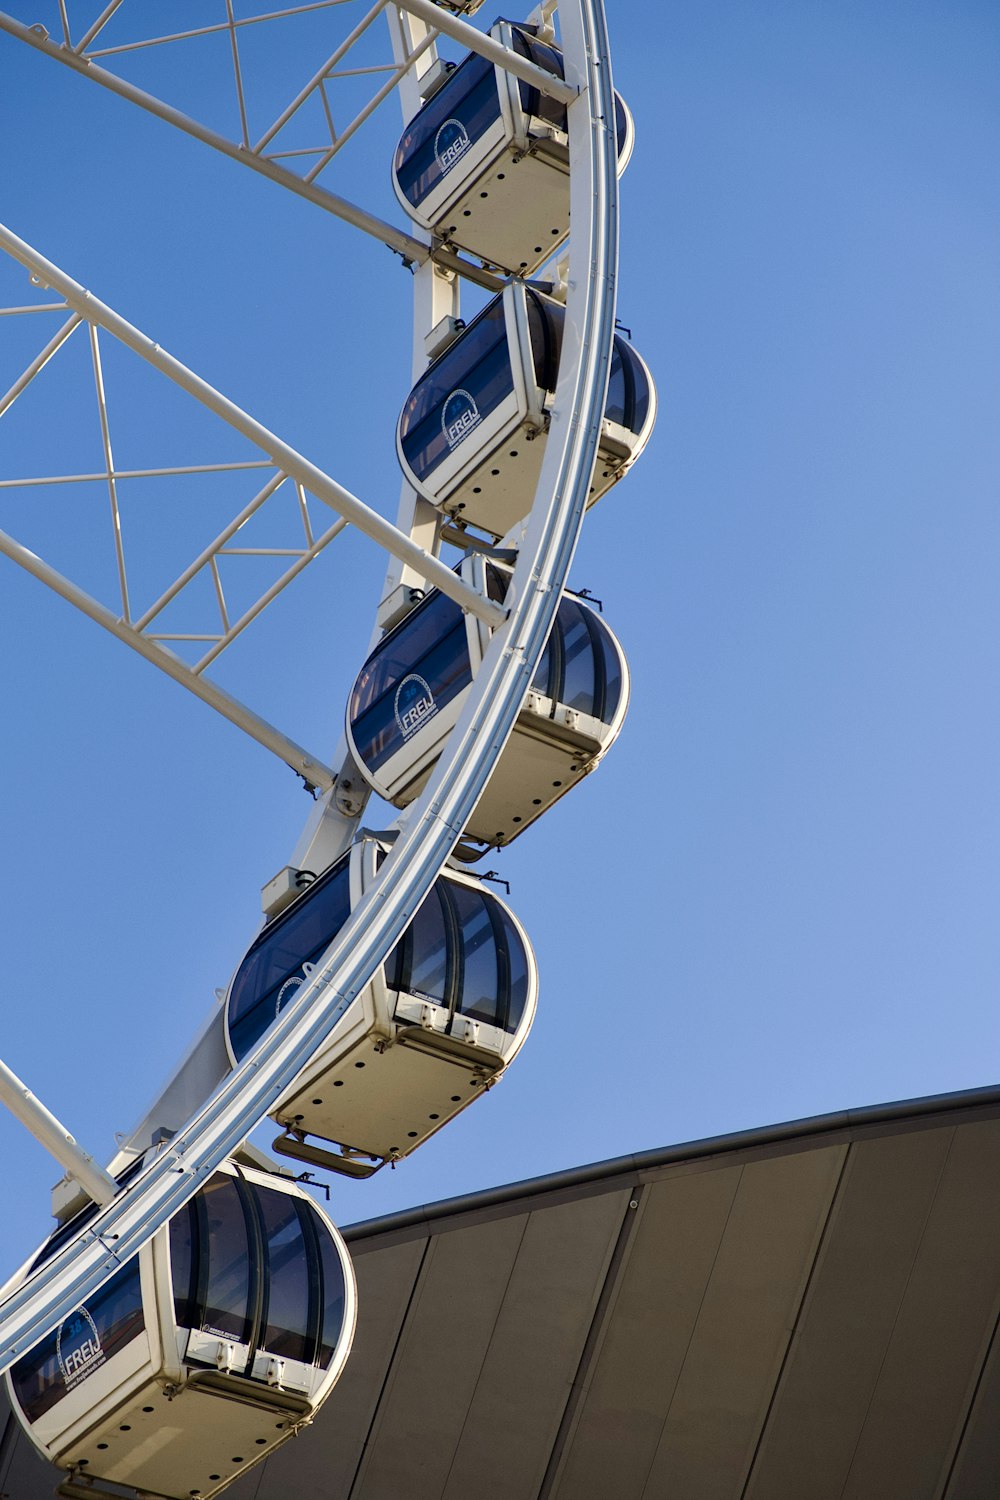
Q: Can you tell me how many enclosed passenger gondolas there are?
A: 5